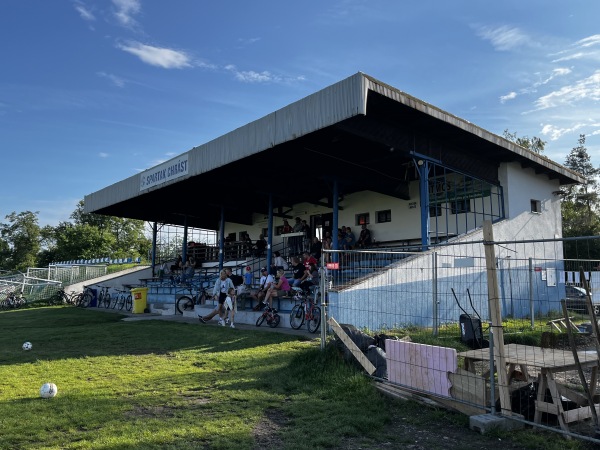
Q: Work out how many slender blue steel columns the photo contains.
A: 6